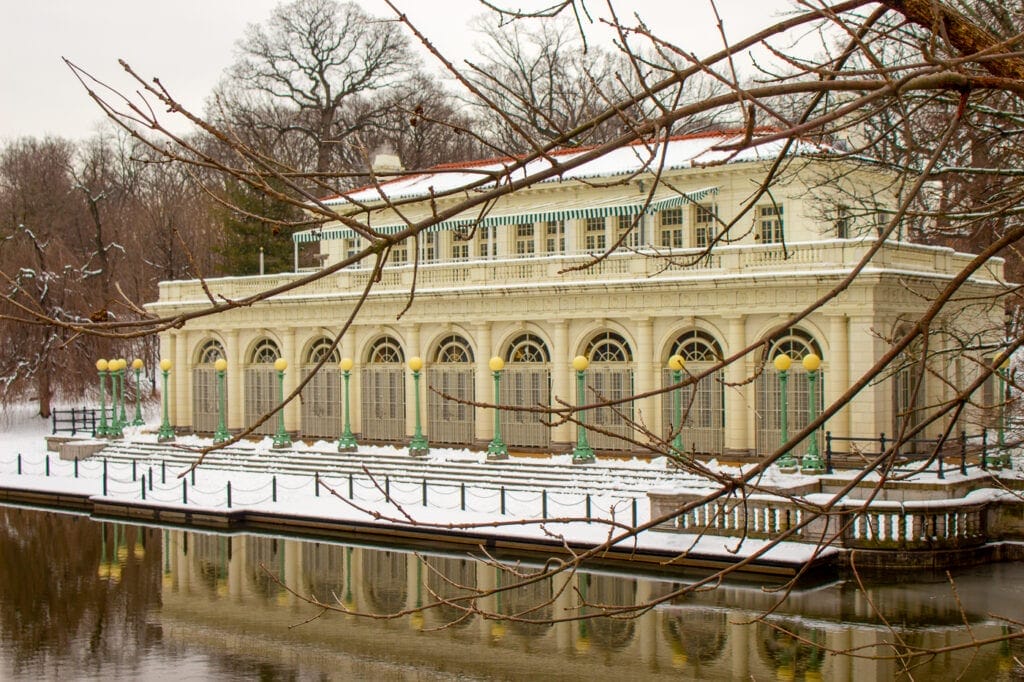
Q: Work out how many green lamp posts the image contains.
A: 15